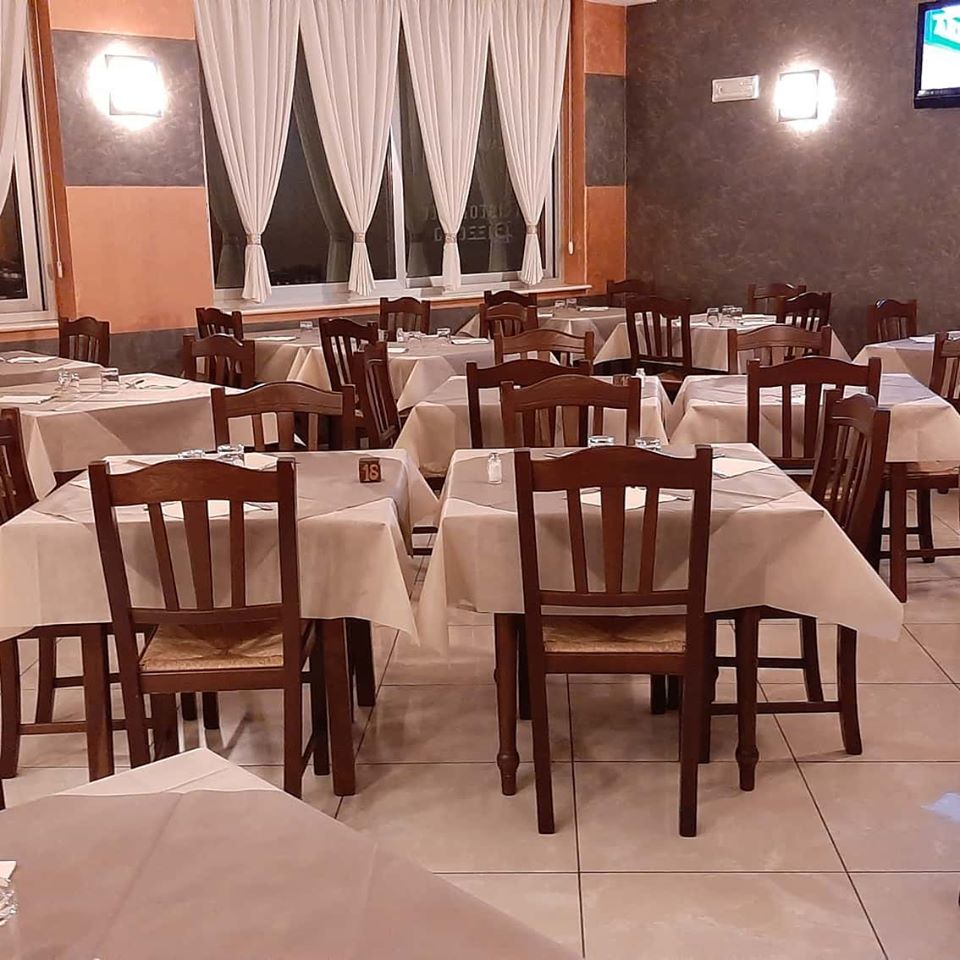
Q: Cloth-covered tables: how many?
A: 12